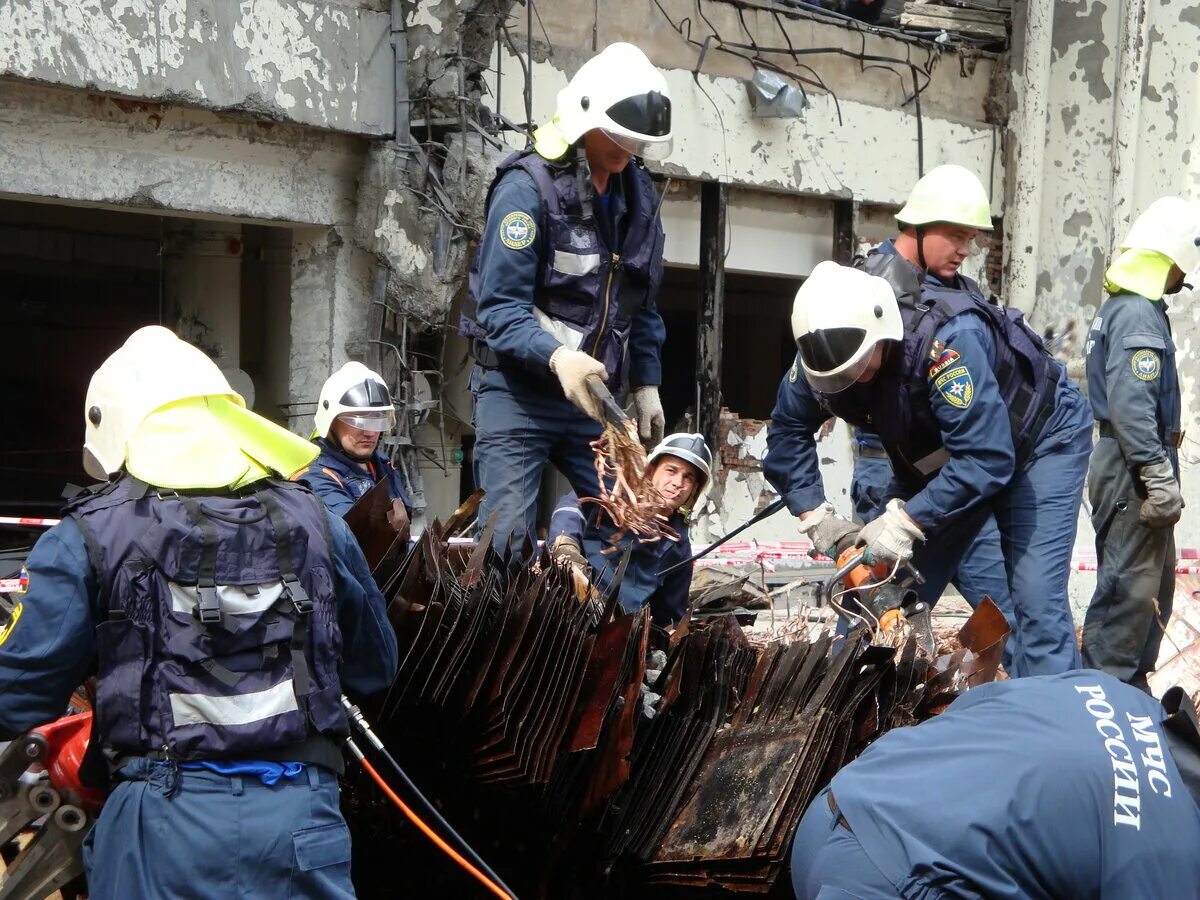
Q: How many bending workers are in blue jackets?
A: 2